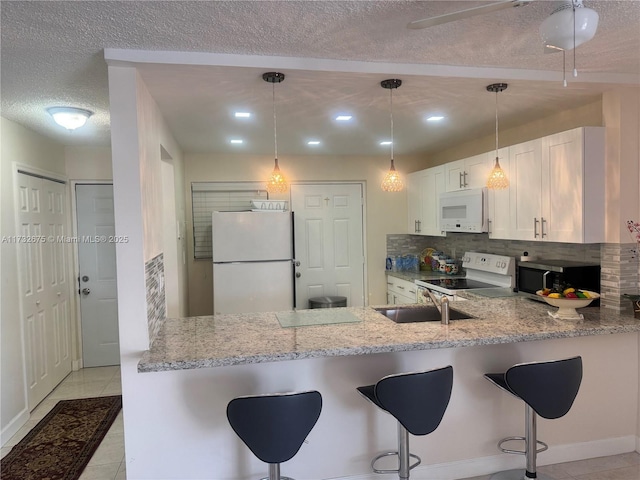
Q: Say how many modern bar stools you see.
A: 3